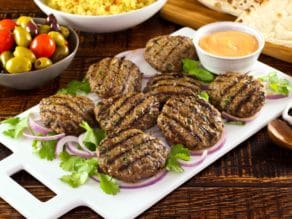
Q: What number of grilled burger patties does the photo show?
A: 8